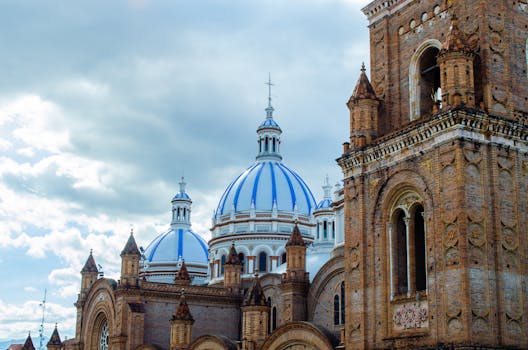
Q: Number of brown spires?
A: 11